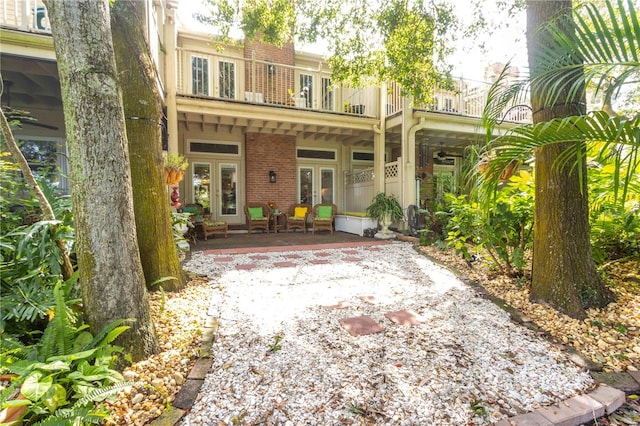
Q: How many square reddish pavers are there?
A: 14